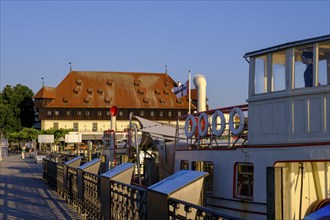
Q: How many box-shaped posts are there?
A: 4